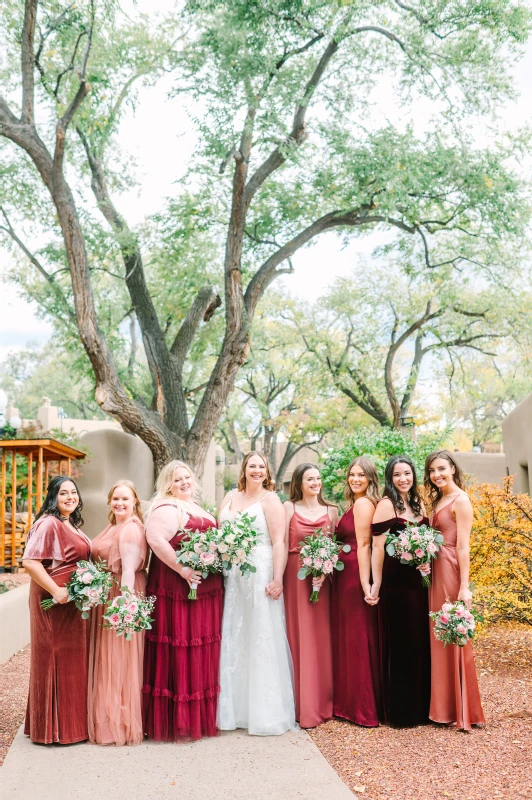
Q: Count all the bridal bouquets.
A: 7